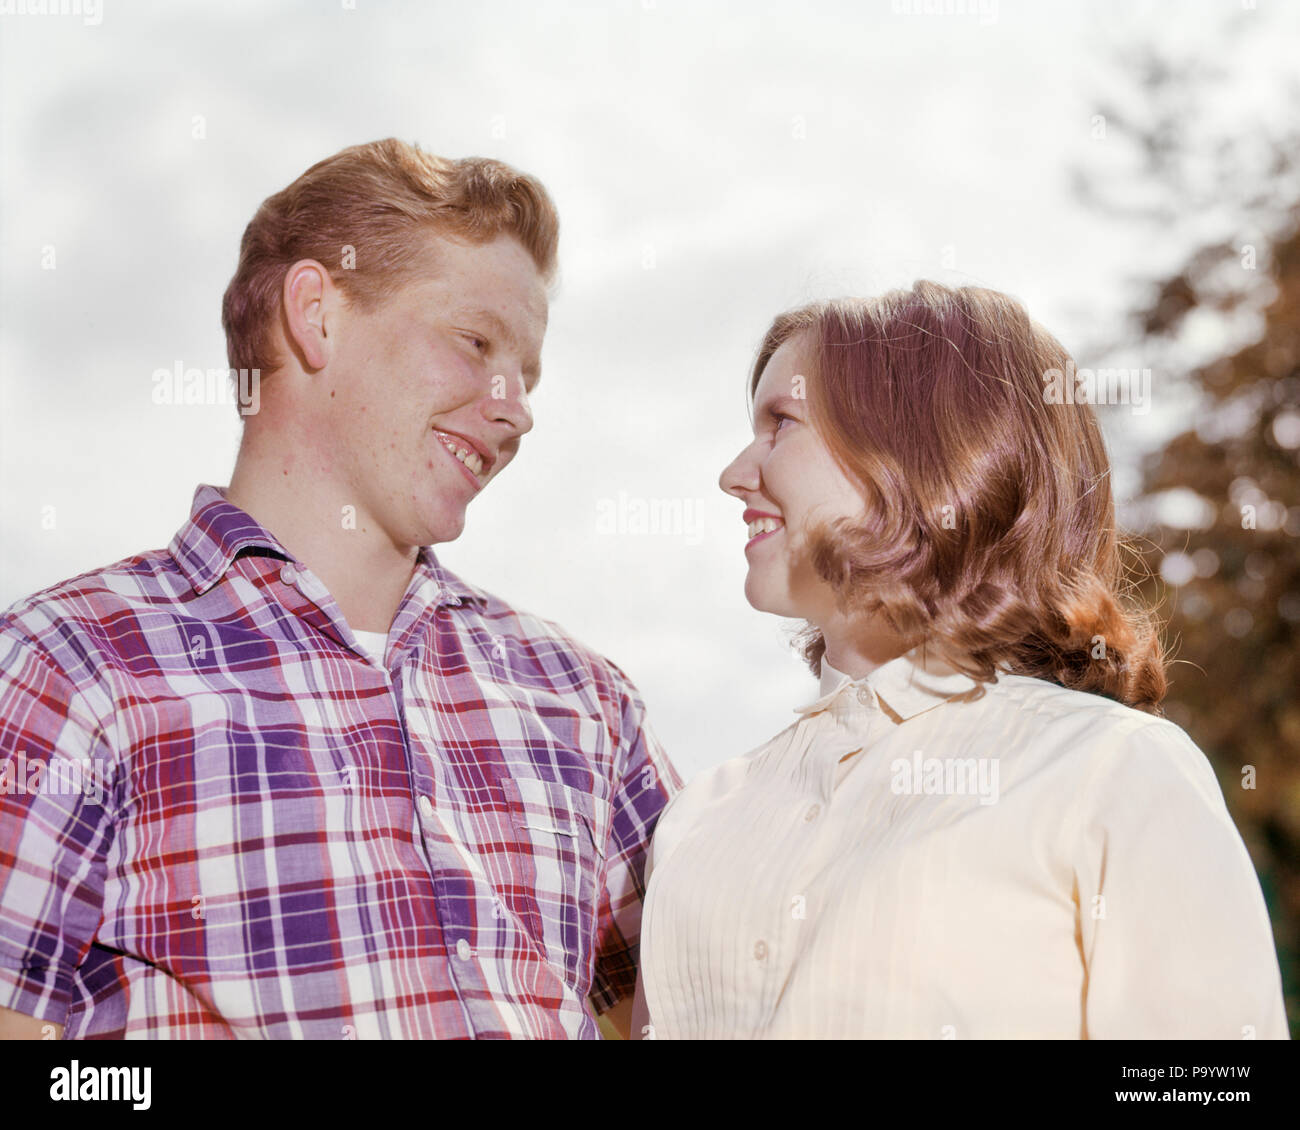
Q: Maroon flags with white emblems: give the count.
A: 0